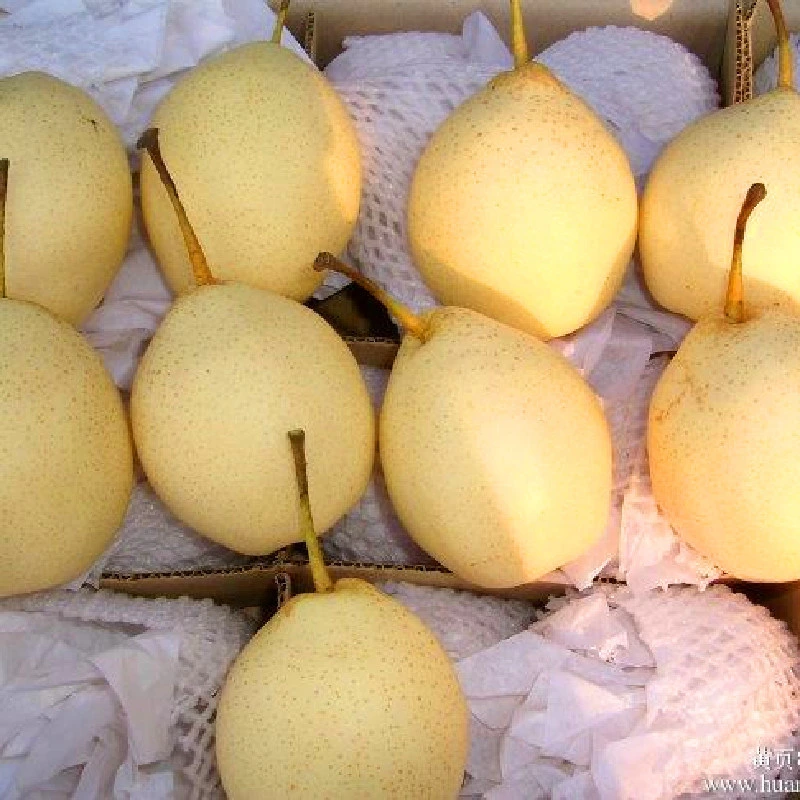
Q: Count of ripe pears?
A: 9